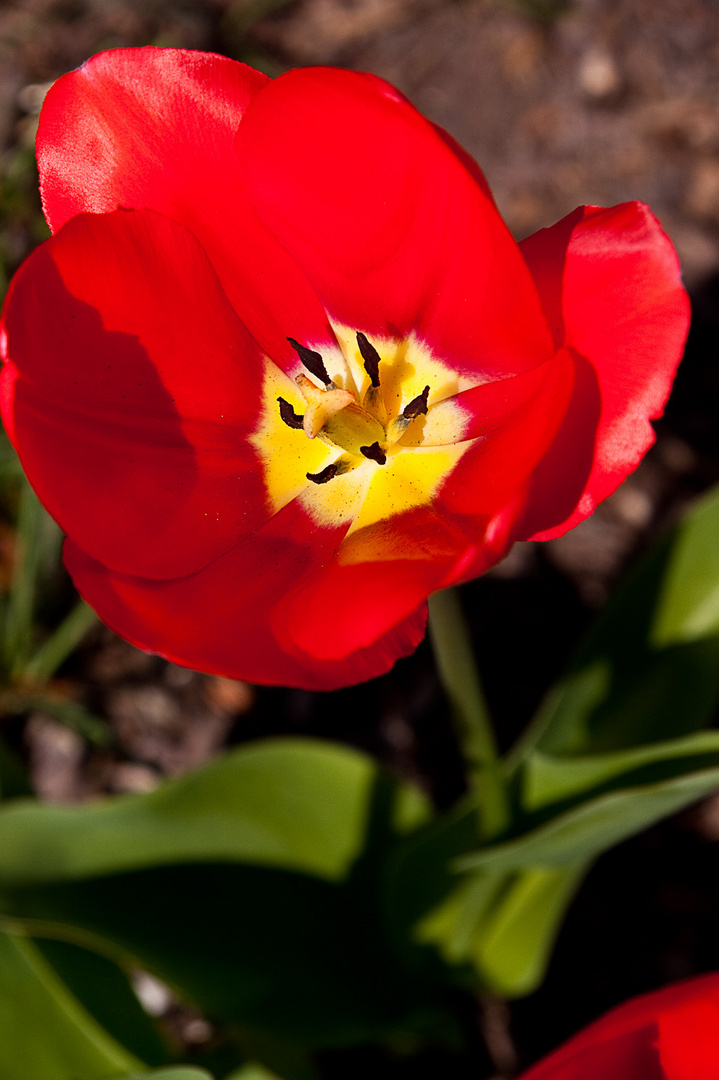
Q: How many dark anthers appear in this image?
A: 6